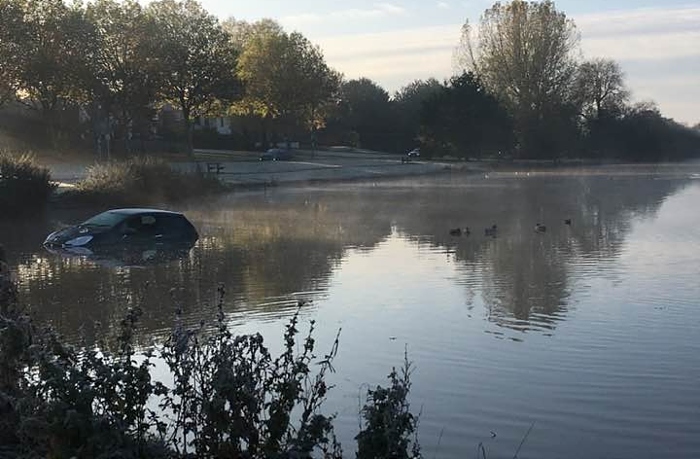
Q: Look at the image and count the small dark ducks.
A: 5